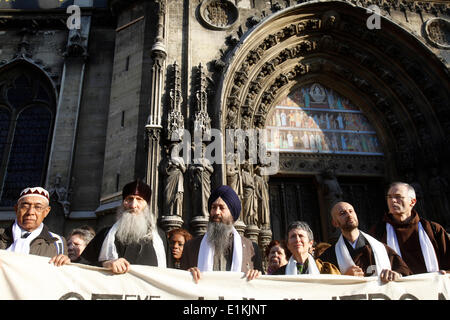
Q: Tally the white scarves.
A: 6